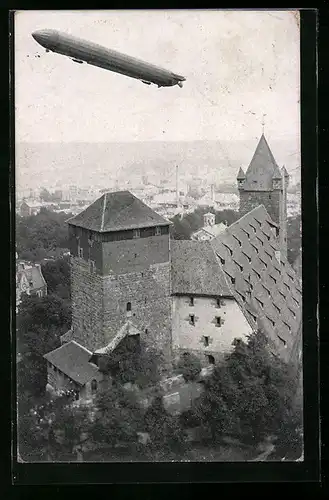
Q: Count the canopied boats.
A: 0